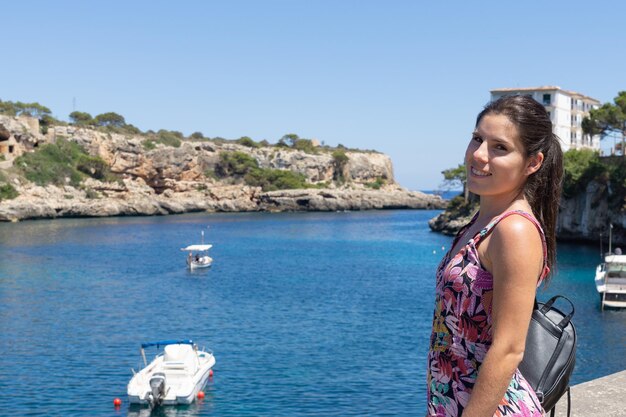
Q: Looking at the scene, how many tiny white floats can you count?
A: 2